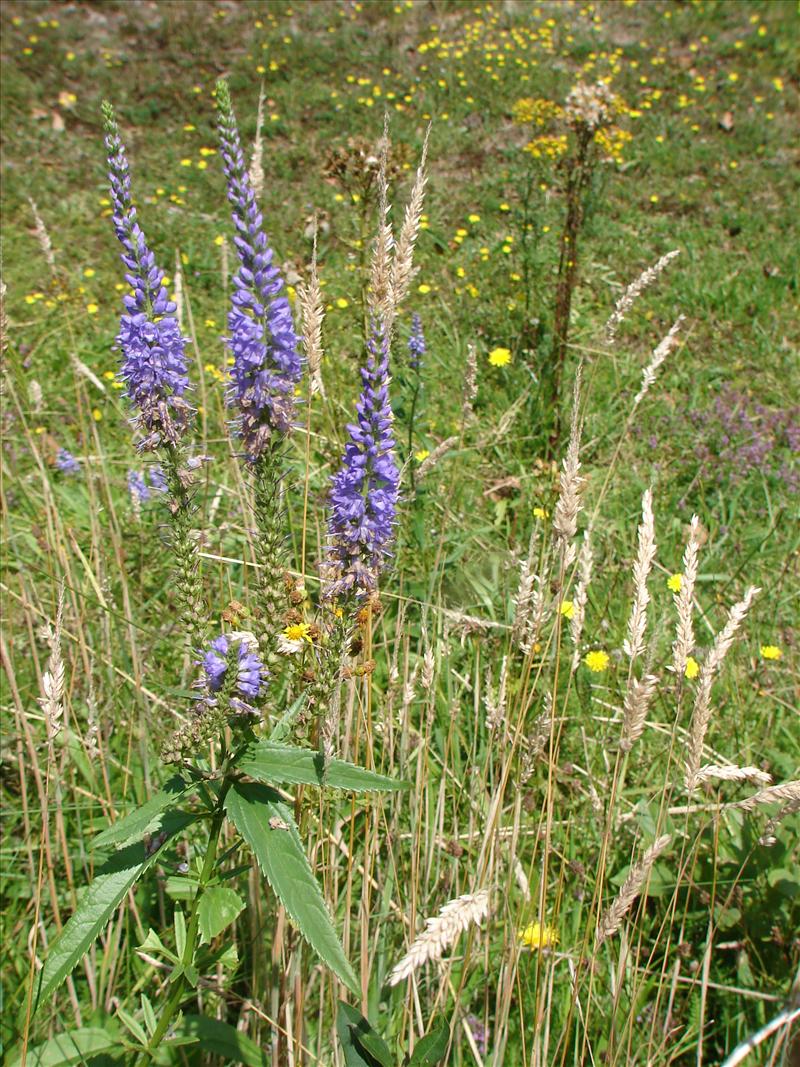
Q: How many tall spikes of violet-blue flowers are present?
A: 3